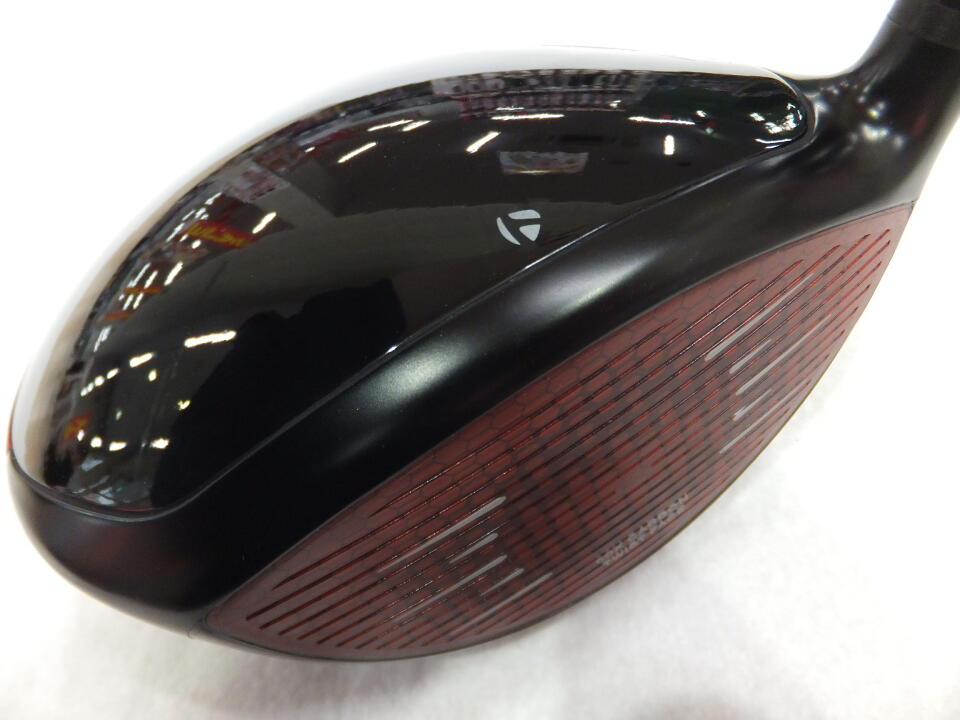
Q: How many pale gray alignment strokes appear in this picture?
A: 10